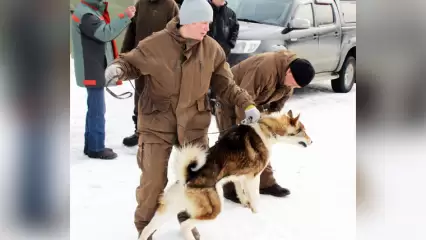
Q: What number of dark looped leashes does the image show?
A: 1